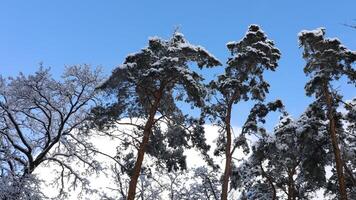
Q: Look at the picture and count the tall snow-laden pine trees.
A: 3